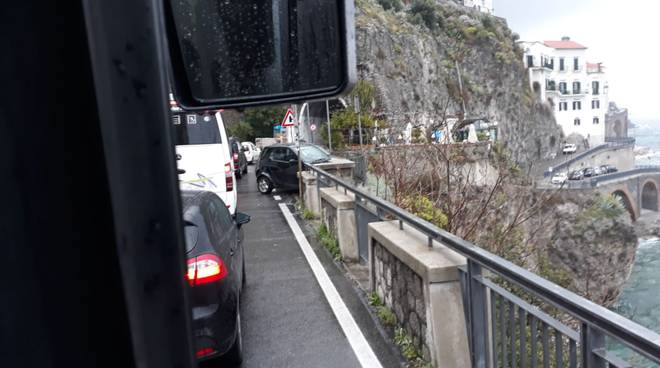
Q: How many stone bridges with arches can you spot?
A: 1